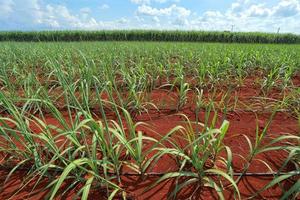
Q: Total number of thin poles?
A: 2